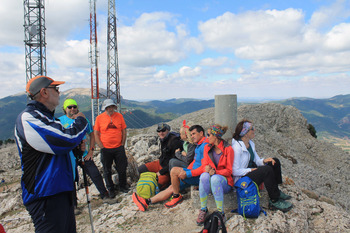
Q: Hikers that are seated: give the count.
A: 5